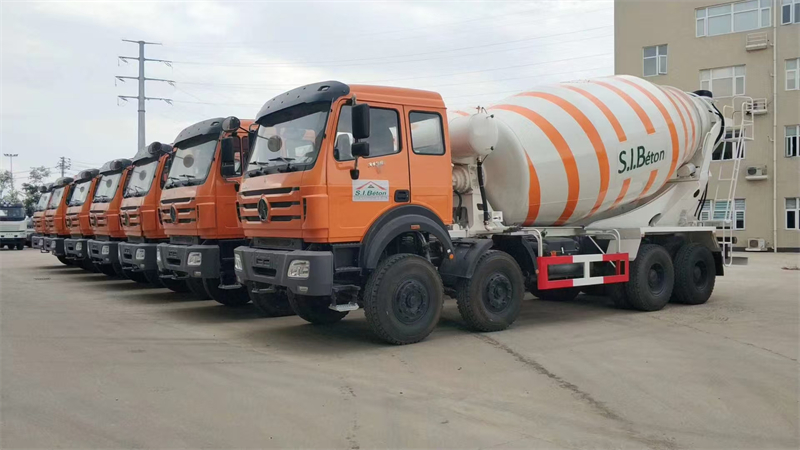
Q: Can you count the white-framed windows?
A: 9